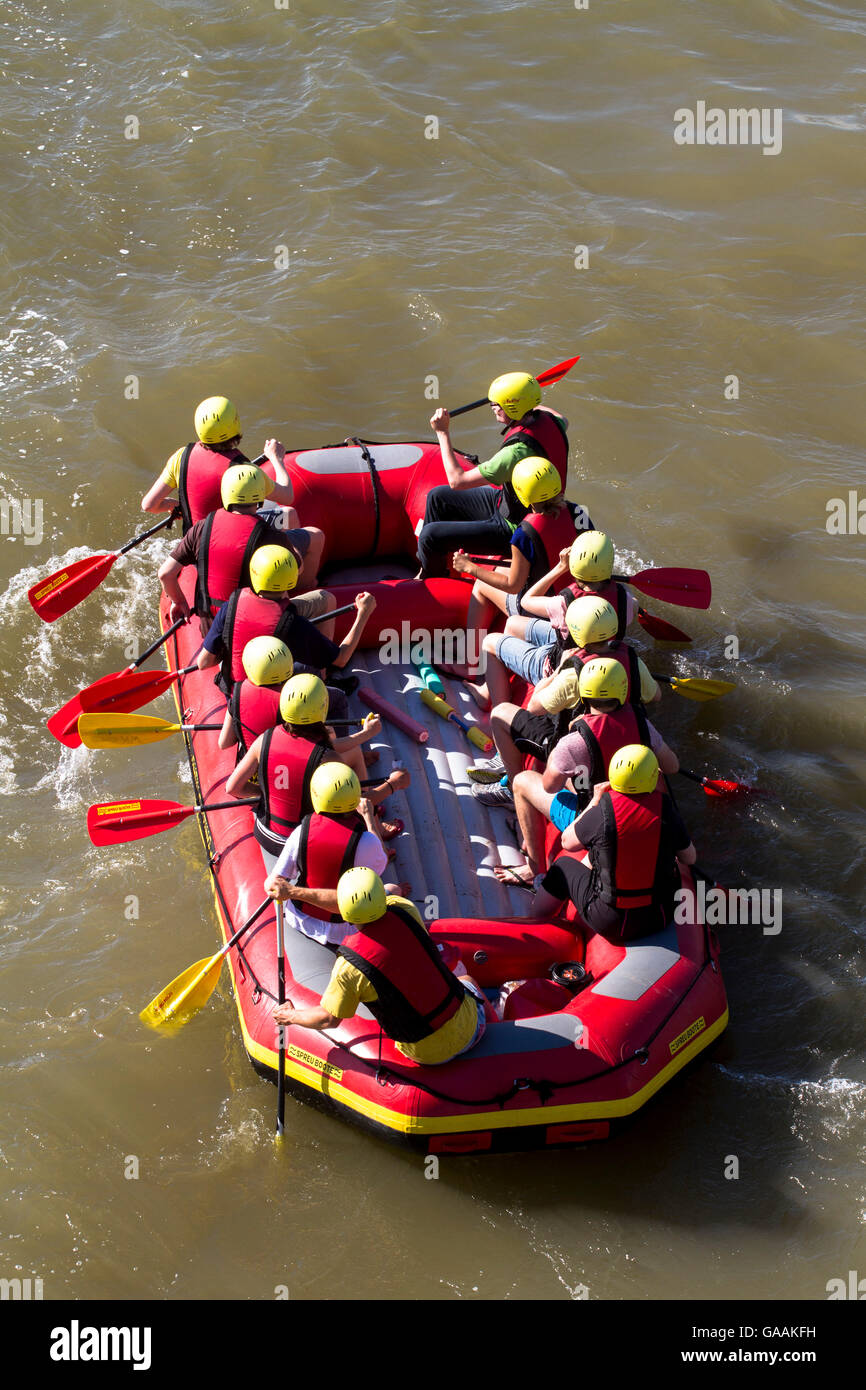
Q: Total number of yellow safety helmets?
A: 13